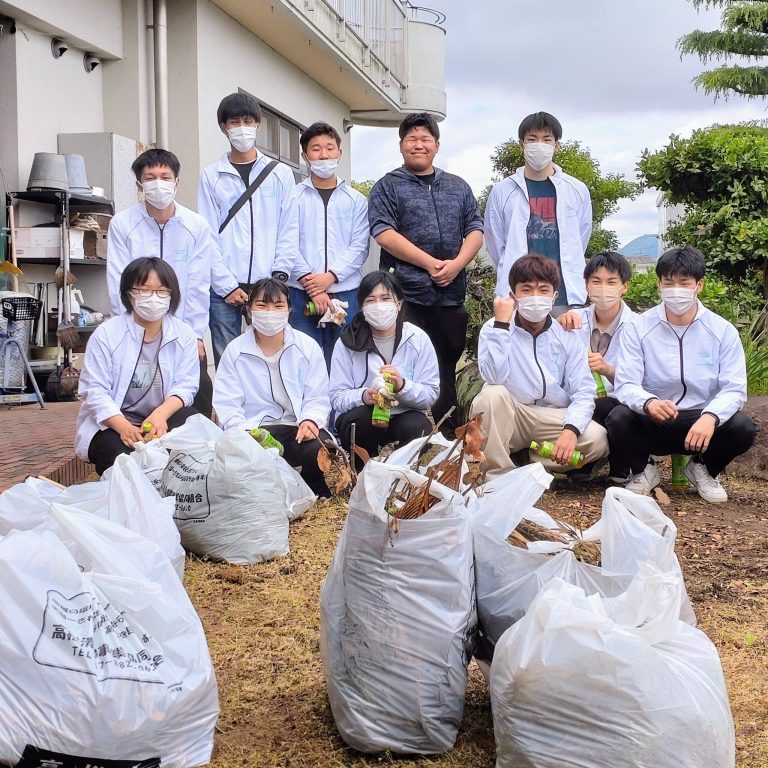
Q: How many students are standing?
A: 5